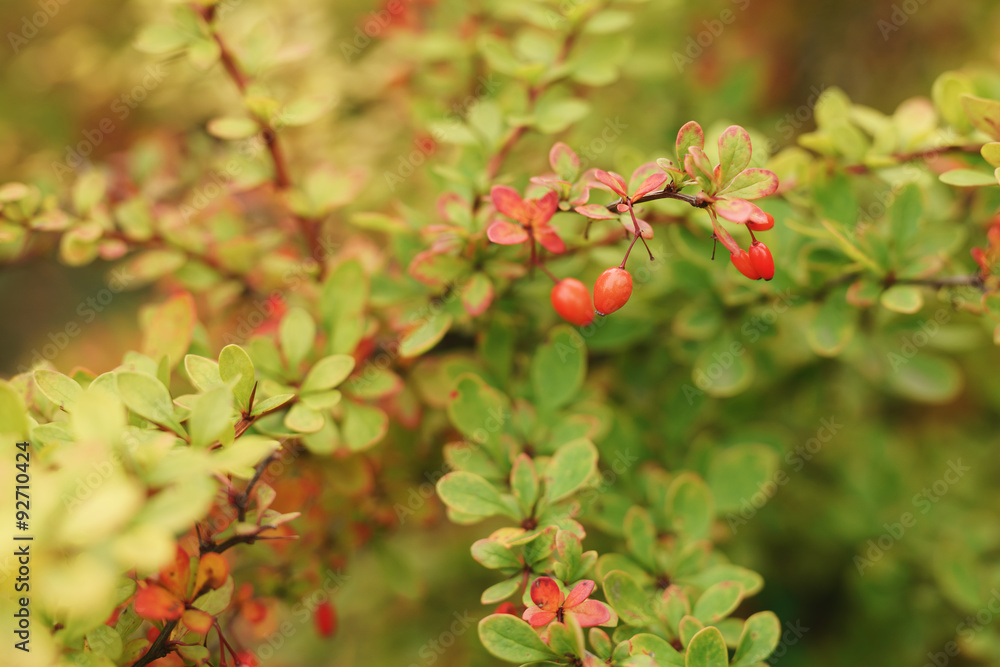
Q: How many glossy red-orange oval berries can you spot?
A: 5